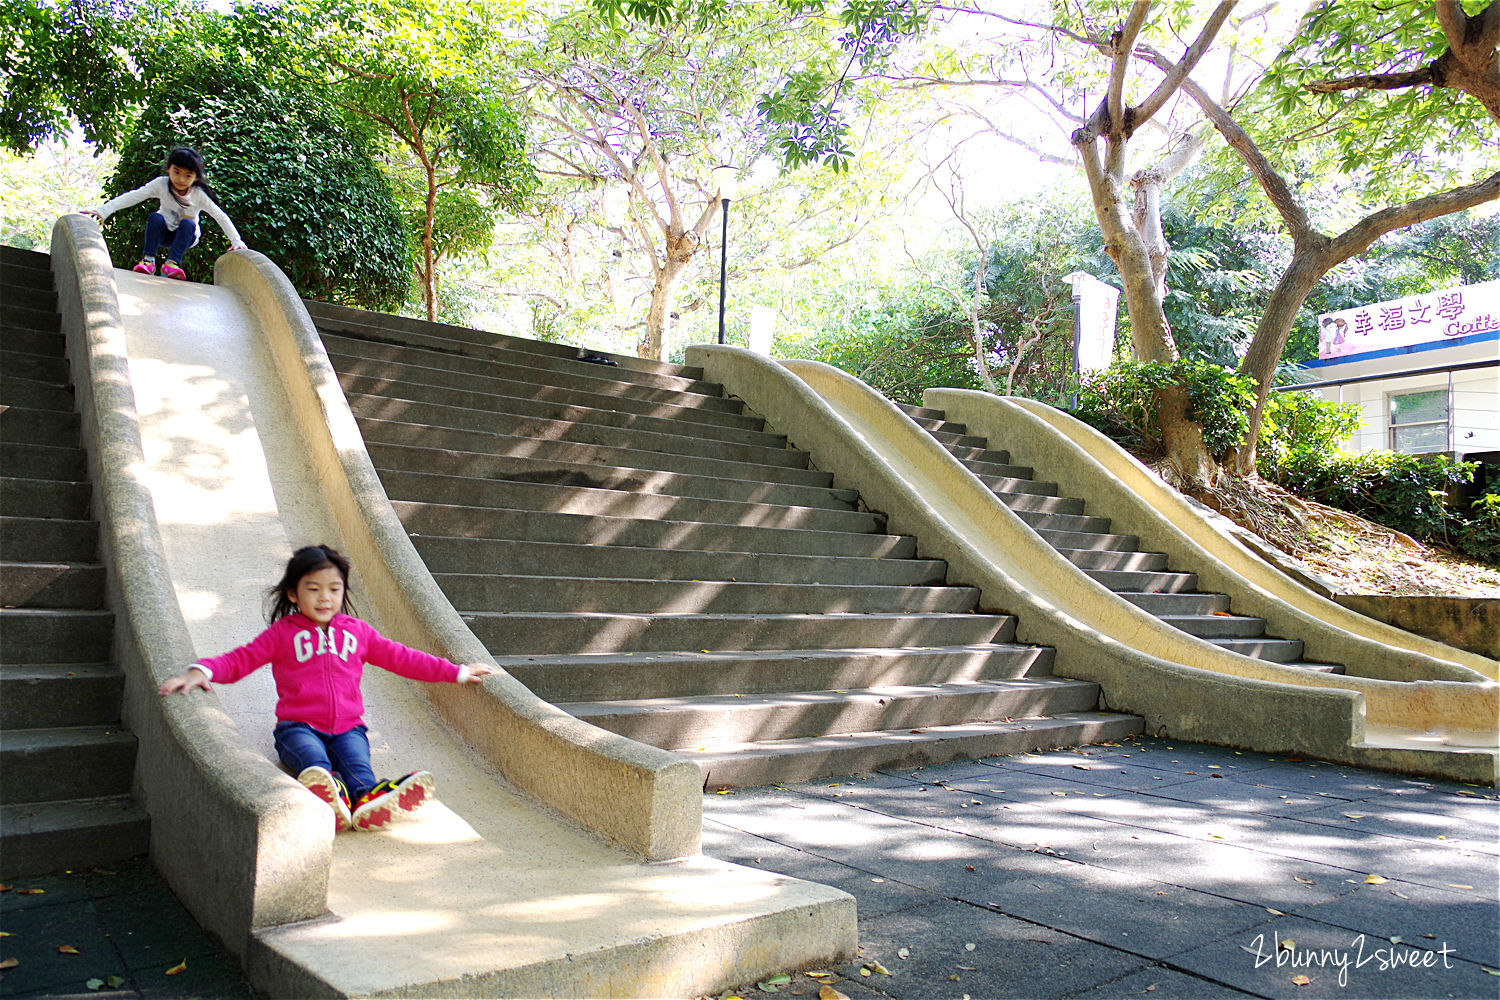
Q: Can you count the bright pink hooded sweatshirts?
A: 1